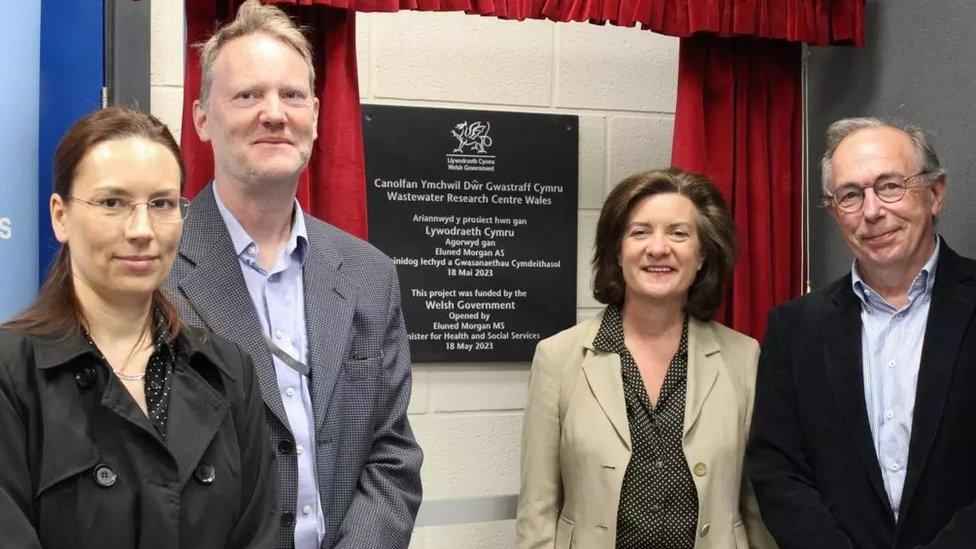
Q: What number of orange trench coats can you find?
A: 0